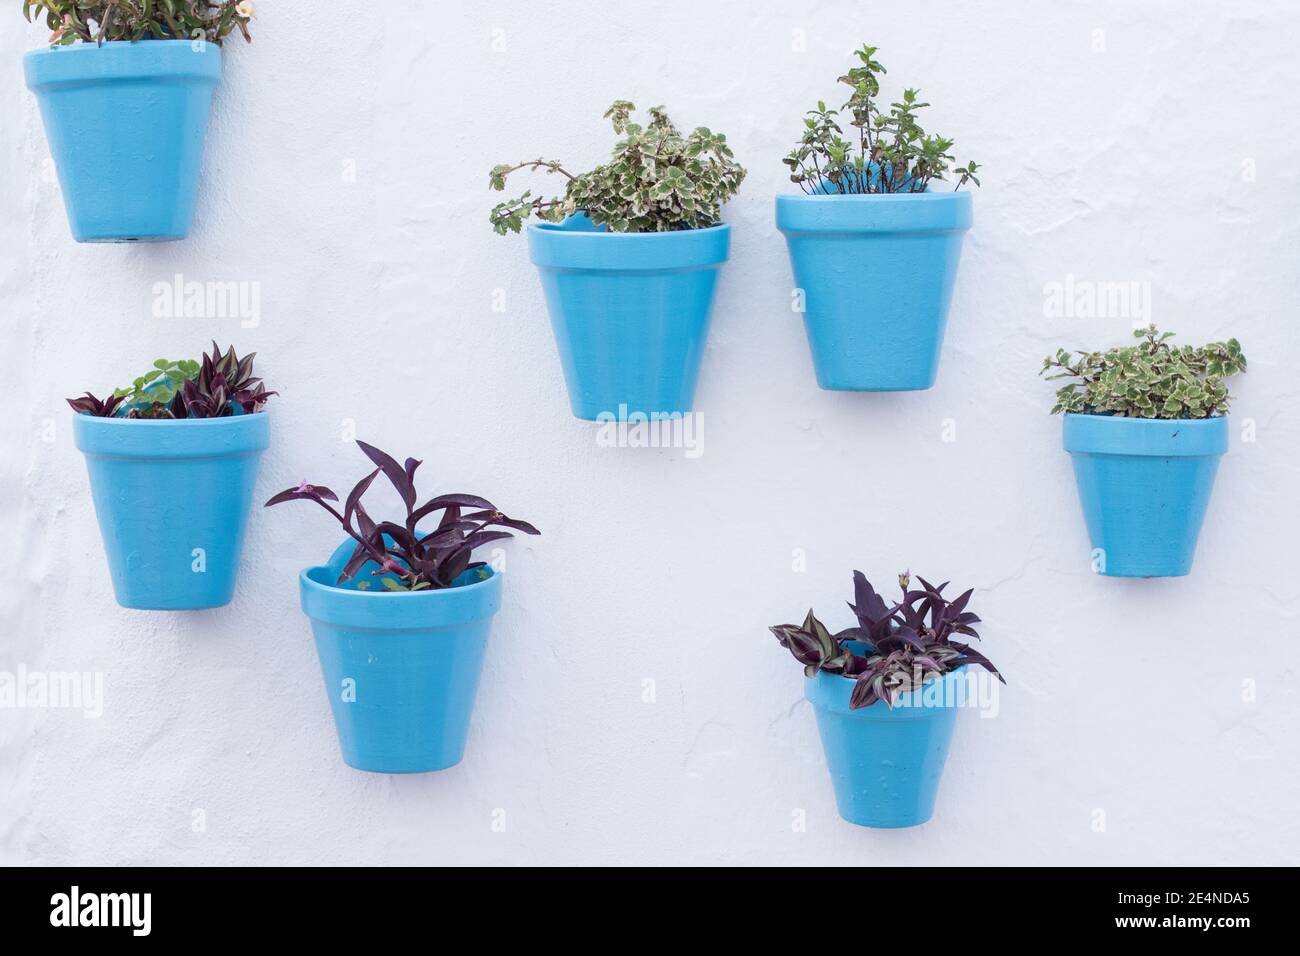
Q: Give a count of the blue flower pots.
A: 7